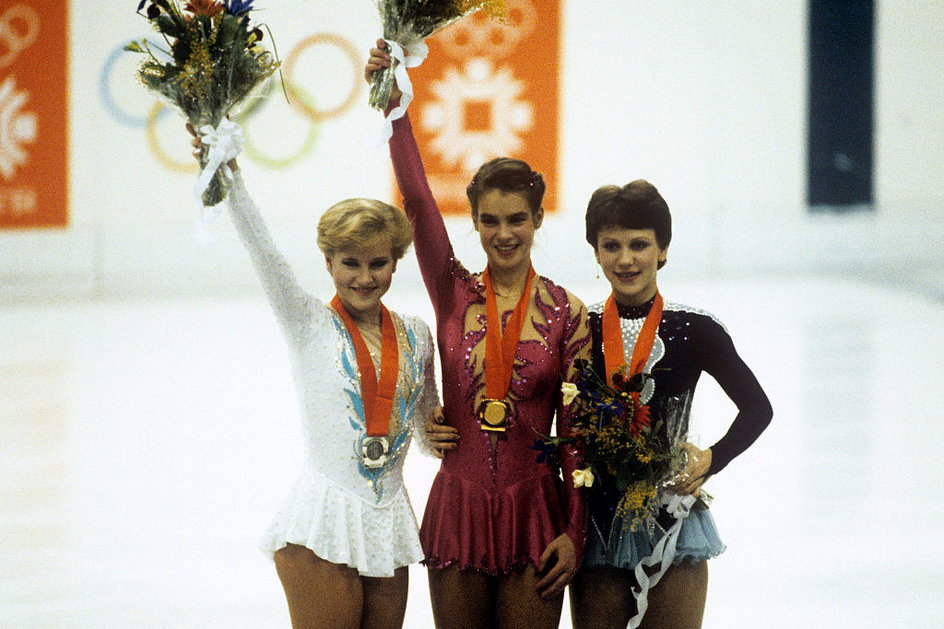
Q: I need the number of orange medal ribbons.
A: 3